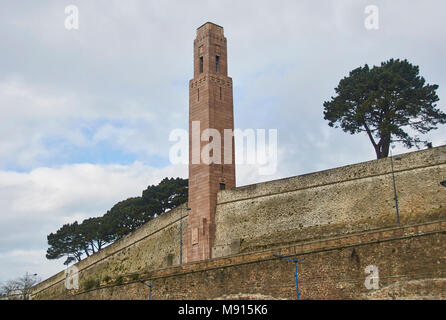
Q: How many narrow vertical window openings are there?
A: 4